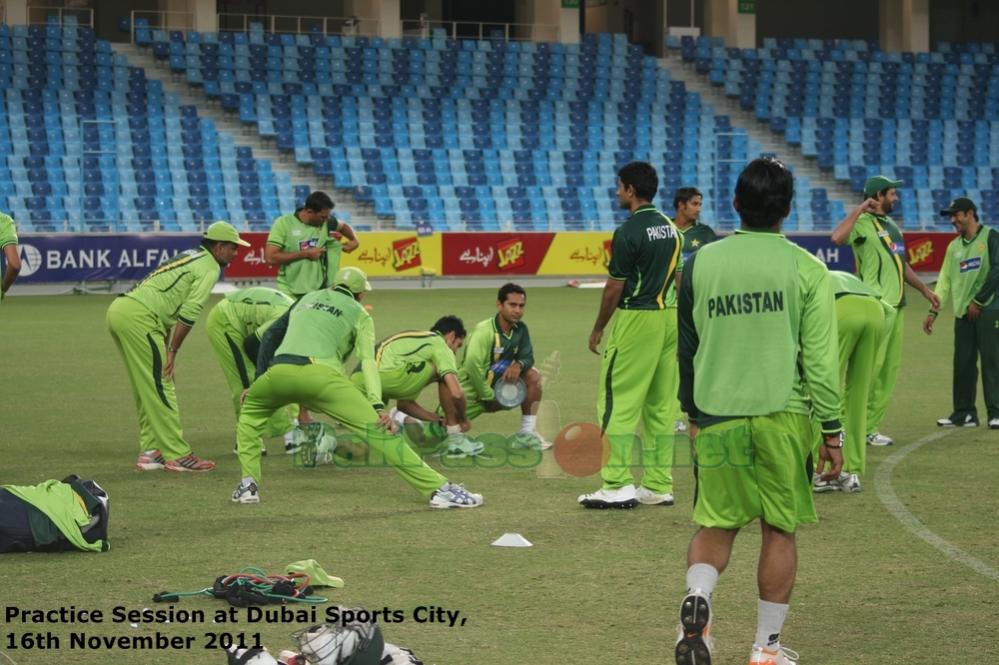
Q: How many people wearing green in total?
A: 13